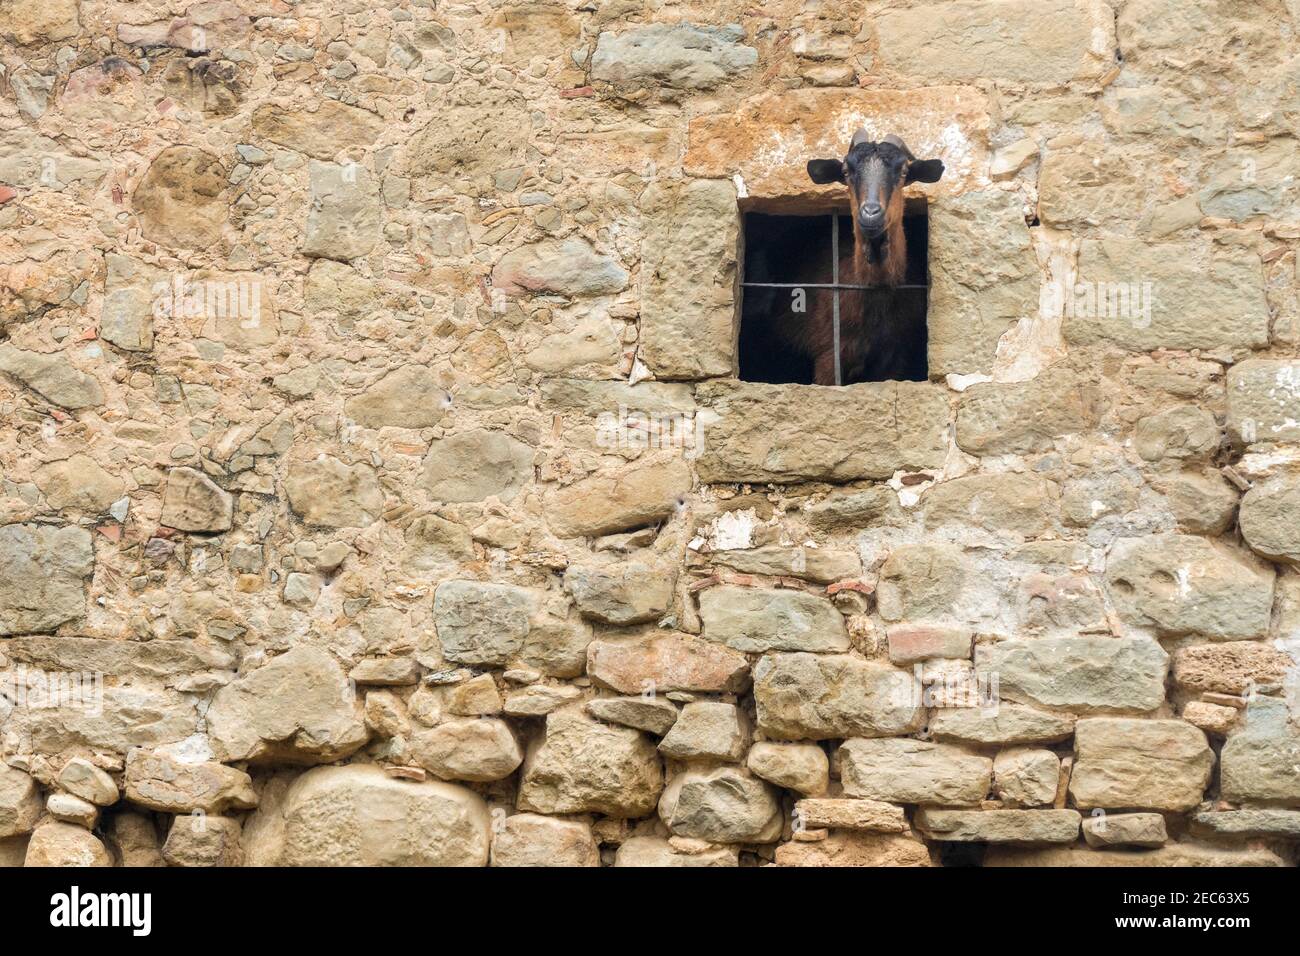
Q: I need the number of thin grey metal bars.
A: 2